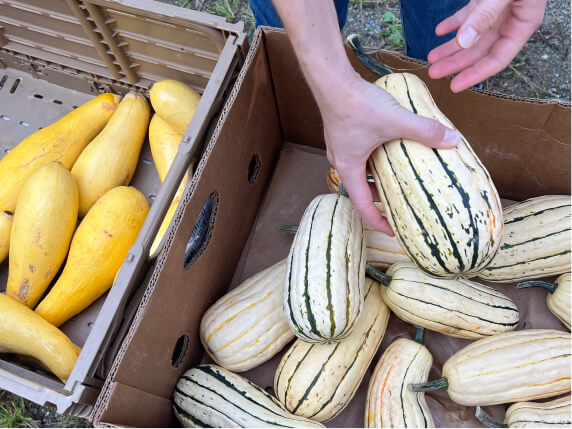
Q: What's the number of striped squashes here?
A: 13